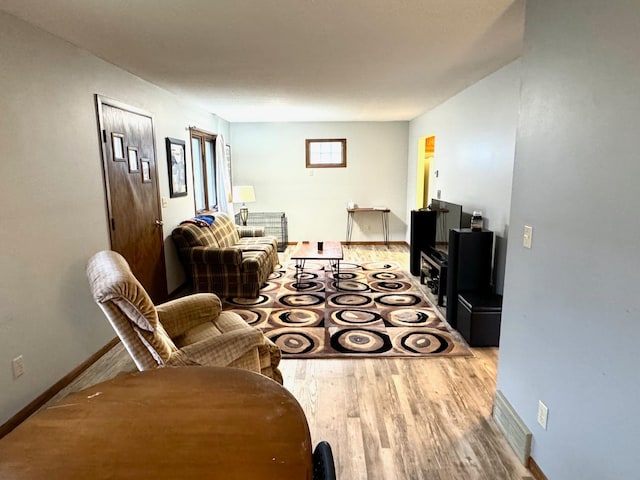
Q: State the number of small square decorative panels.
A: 3